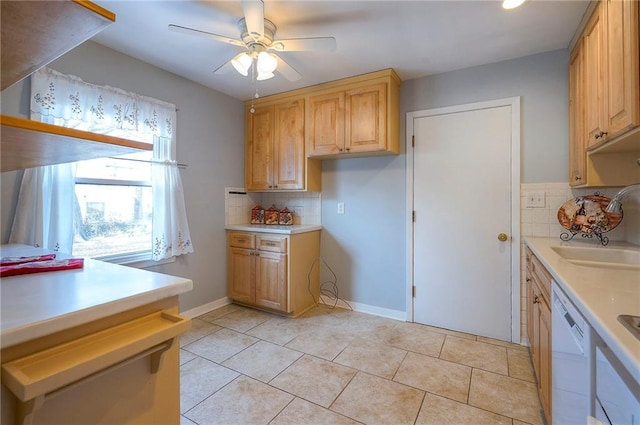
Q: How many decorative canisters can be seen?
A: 3